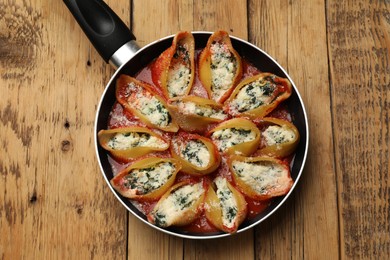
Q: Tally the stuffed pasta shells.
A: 13